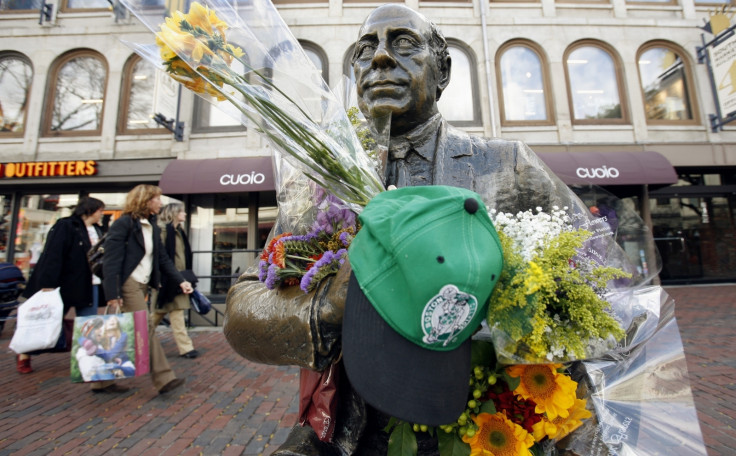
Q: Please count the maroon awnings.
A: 2